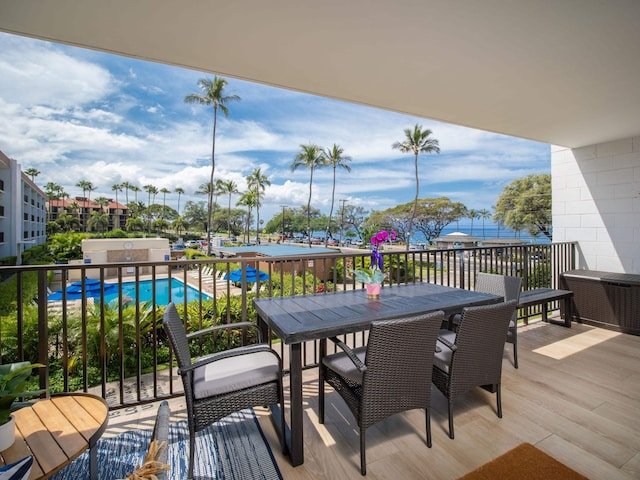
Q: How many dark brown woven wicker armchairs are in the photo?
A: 4